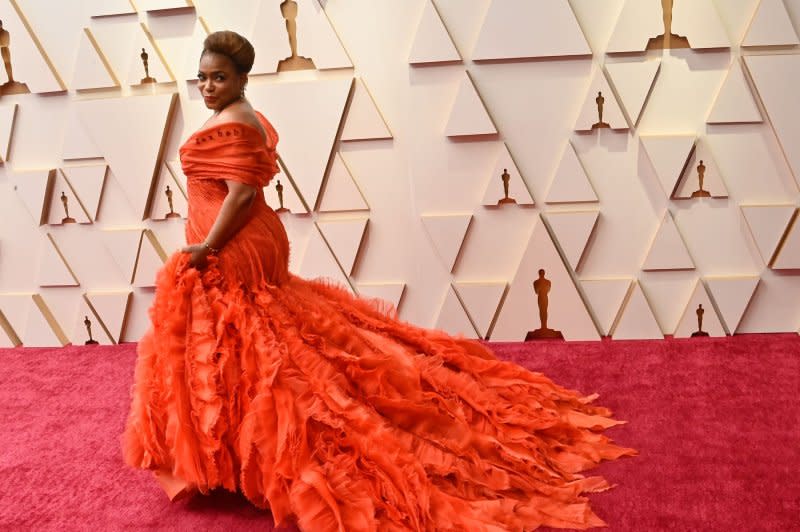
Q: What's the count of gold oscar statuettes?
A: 13